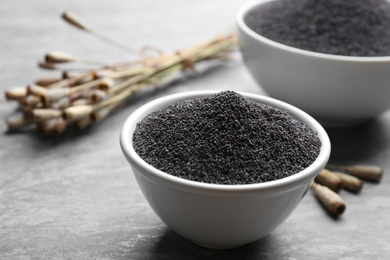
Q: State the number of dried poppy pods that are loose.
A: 4